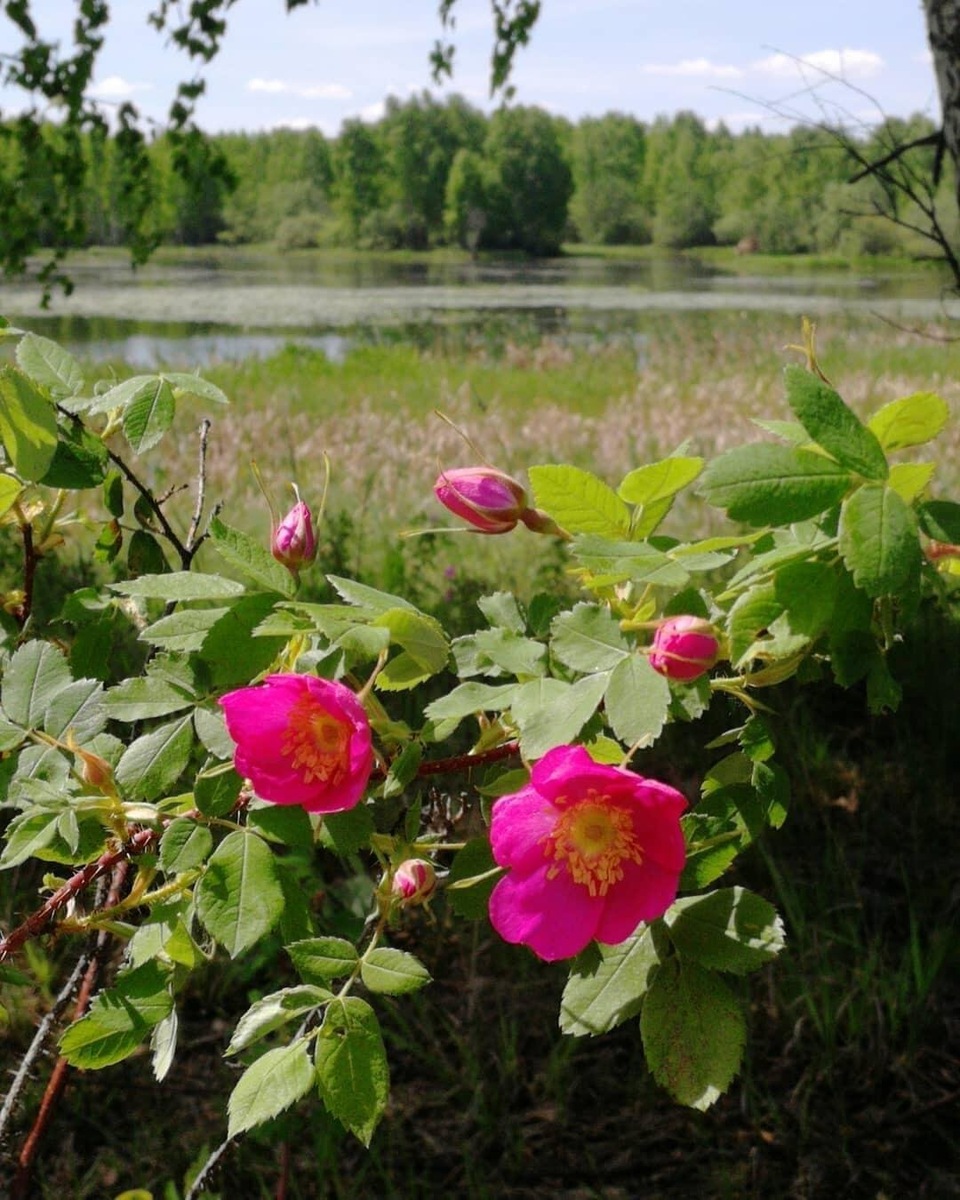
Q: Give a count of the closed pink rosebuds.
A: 4